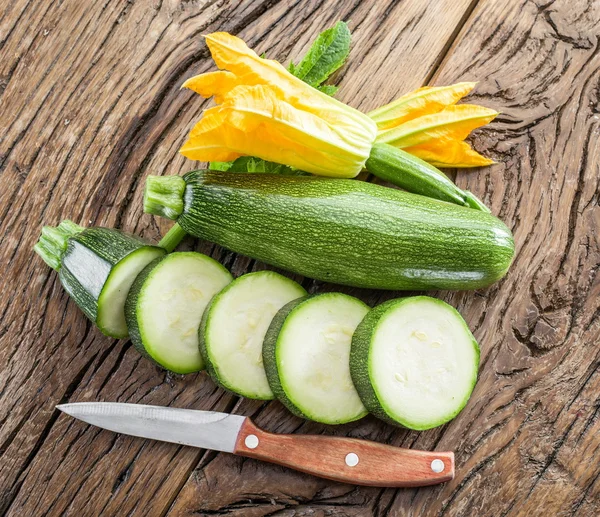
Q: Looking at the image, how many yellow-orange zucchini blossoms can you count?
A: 2